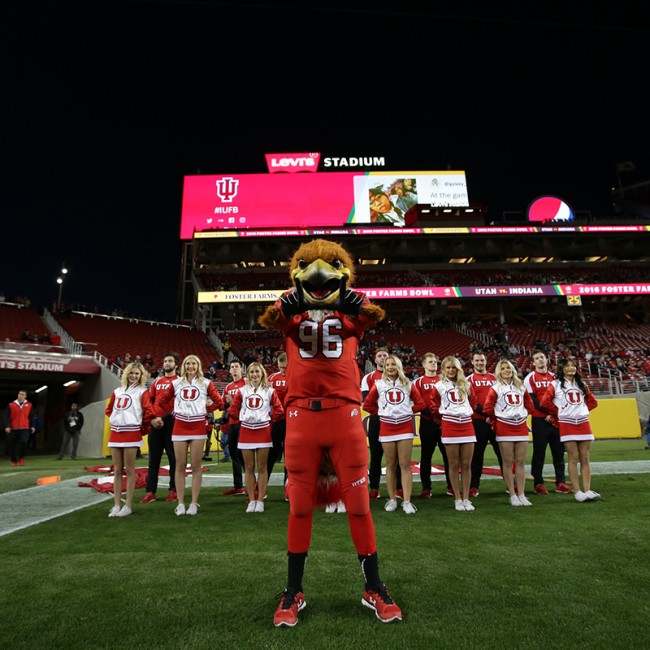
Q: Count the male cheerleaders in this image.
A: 7